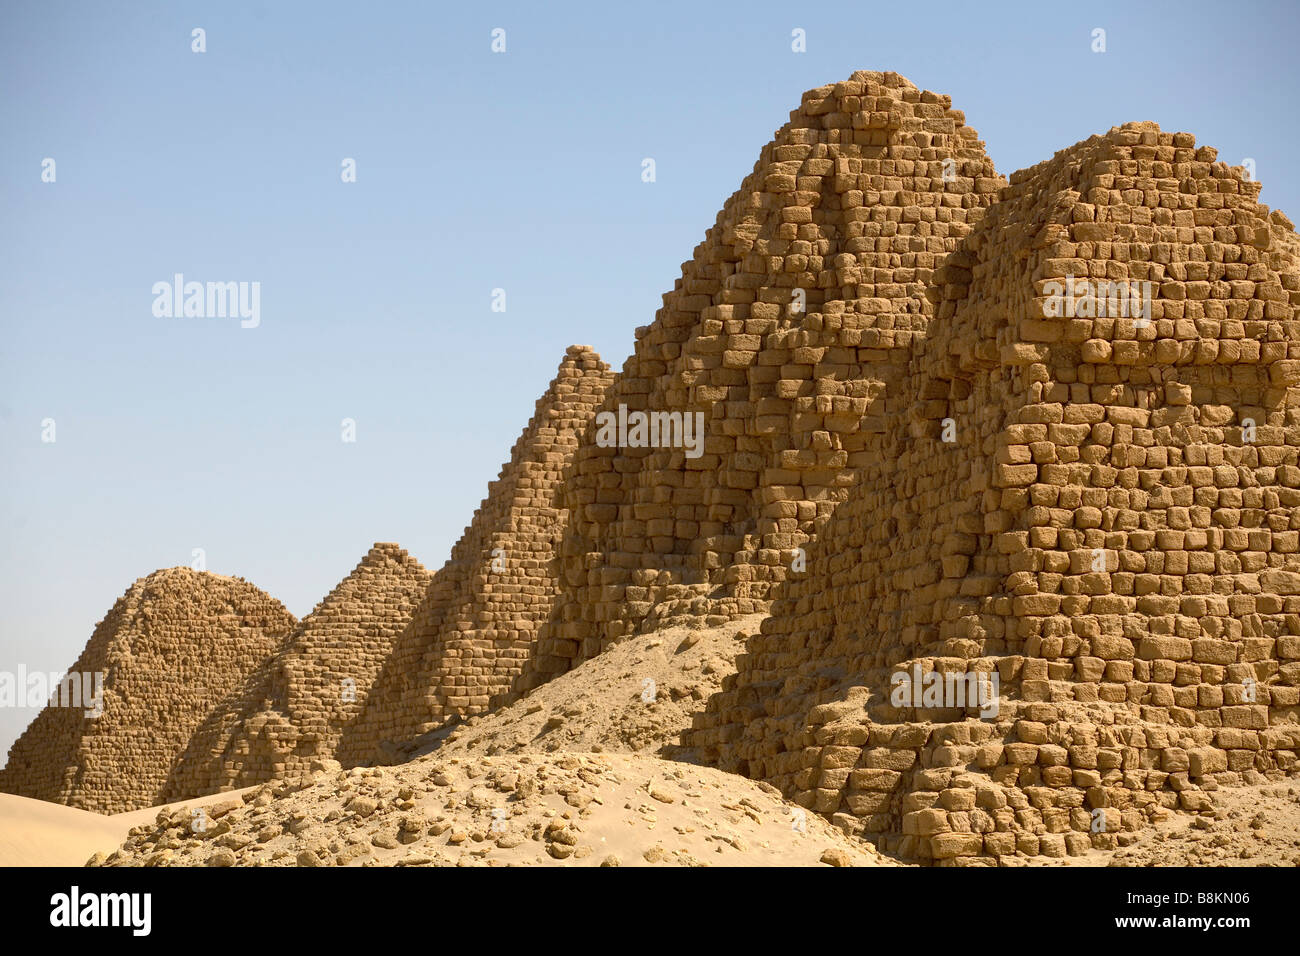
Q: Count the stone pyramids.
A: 5